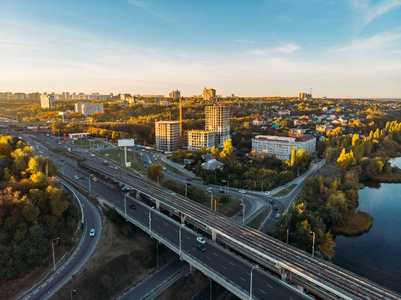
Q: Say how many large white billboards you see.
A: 1